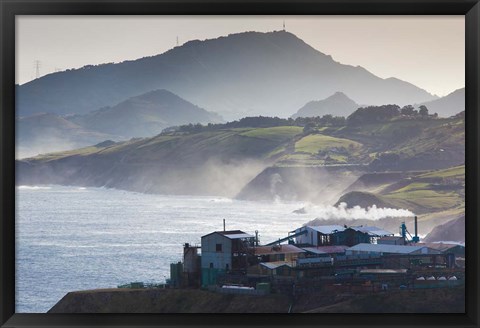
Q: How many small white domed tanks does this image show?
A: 4